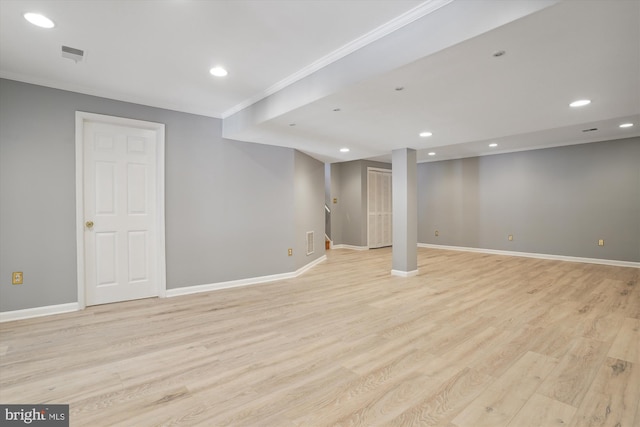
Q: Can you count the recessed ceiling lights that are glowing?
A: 8